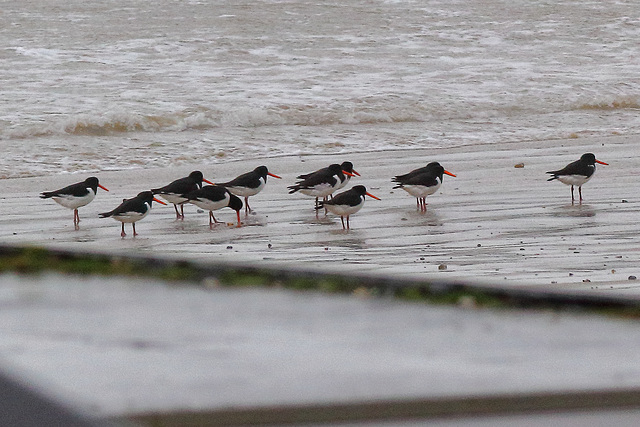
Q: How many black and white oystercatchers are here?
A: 10